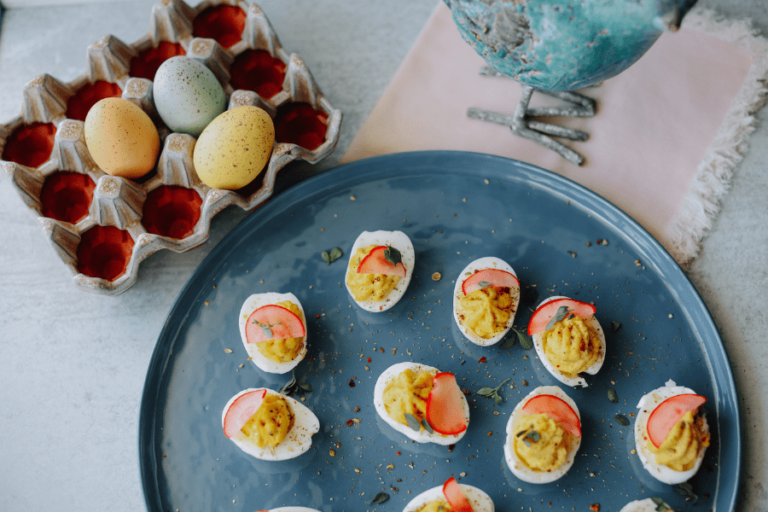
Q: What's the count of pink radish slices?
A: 9